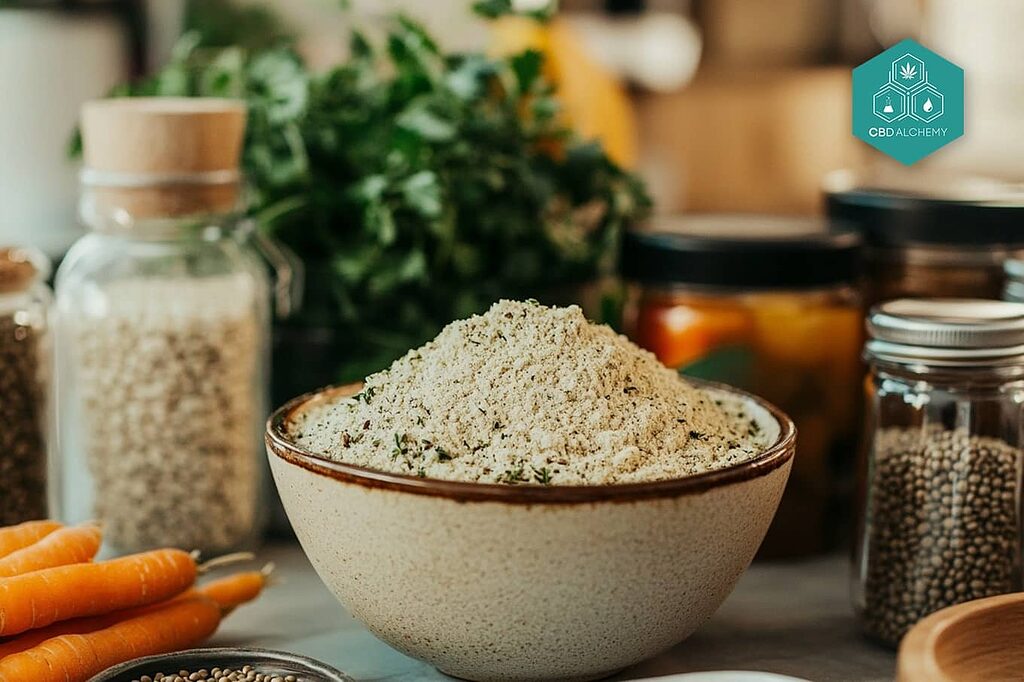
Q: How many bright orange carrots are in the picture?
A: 5